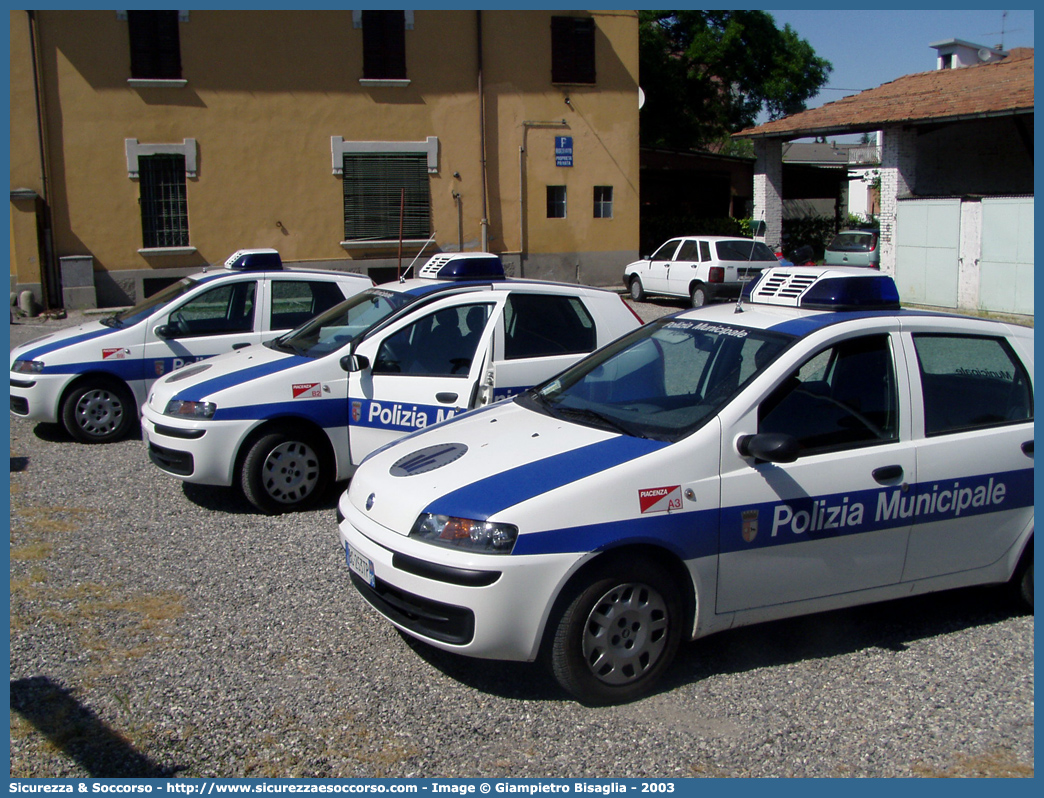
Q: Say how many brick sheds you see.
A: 1